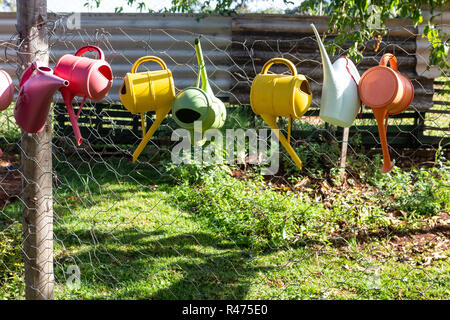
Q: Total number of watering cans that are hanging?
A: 8